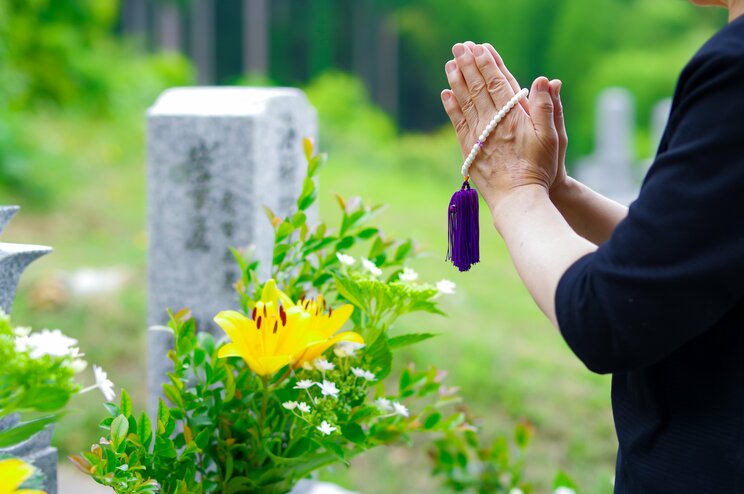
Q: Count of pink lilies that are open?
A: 0